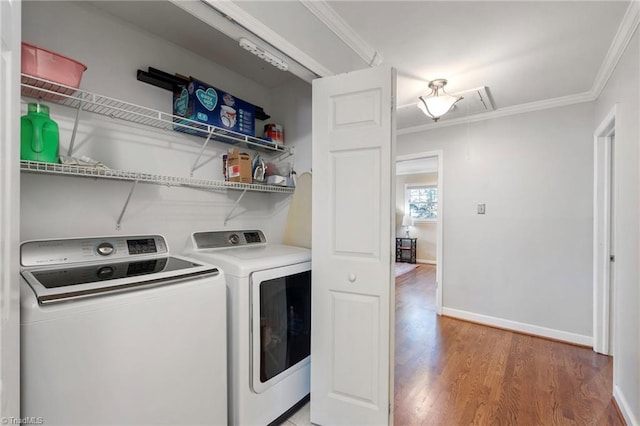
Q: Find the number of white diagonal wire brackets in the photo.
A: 4